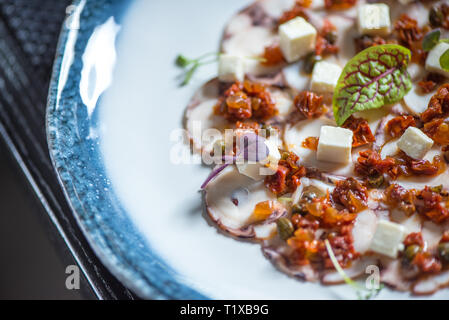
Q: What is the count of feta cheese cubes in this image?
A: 9